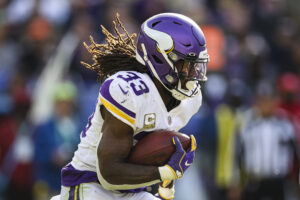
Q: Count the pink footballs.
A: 0